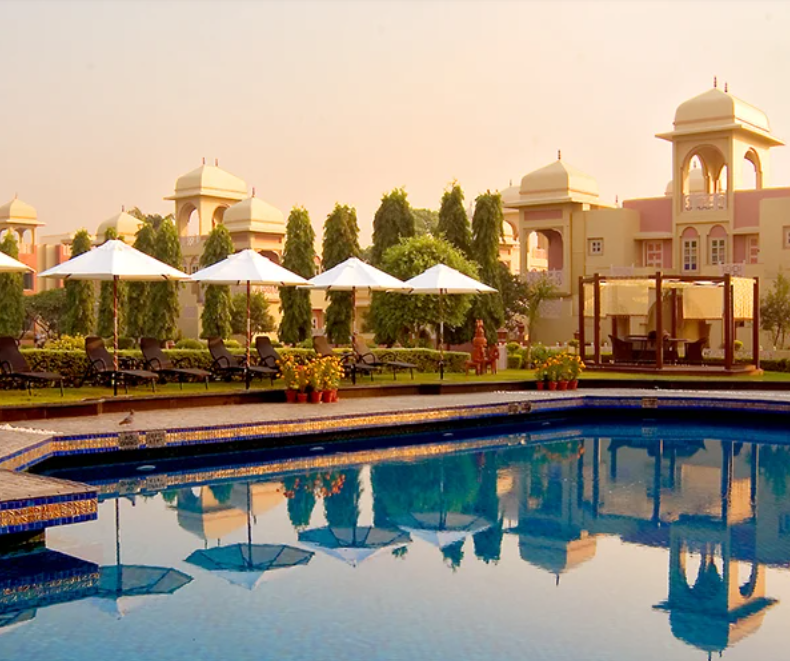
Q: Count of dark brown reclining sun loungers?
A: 7